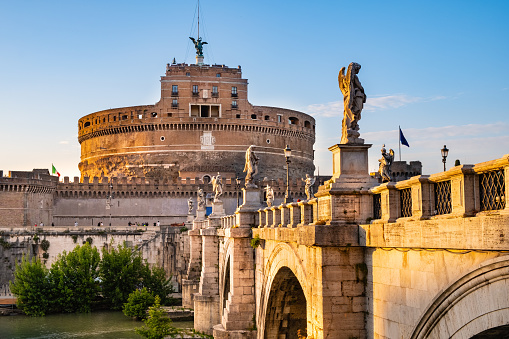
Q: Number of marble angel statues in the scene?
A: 8